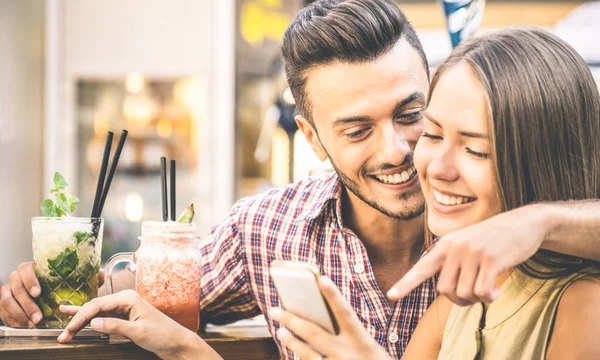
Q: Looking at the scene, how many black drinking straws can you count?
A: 4